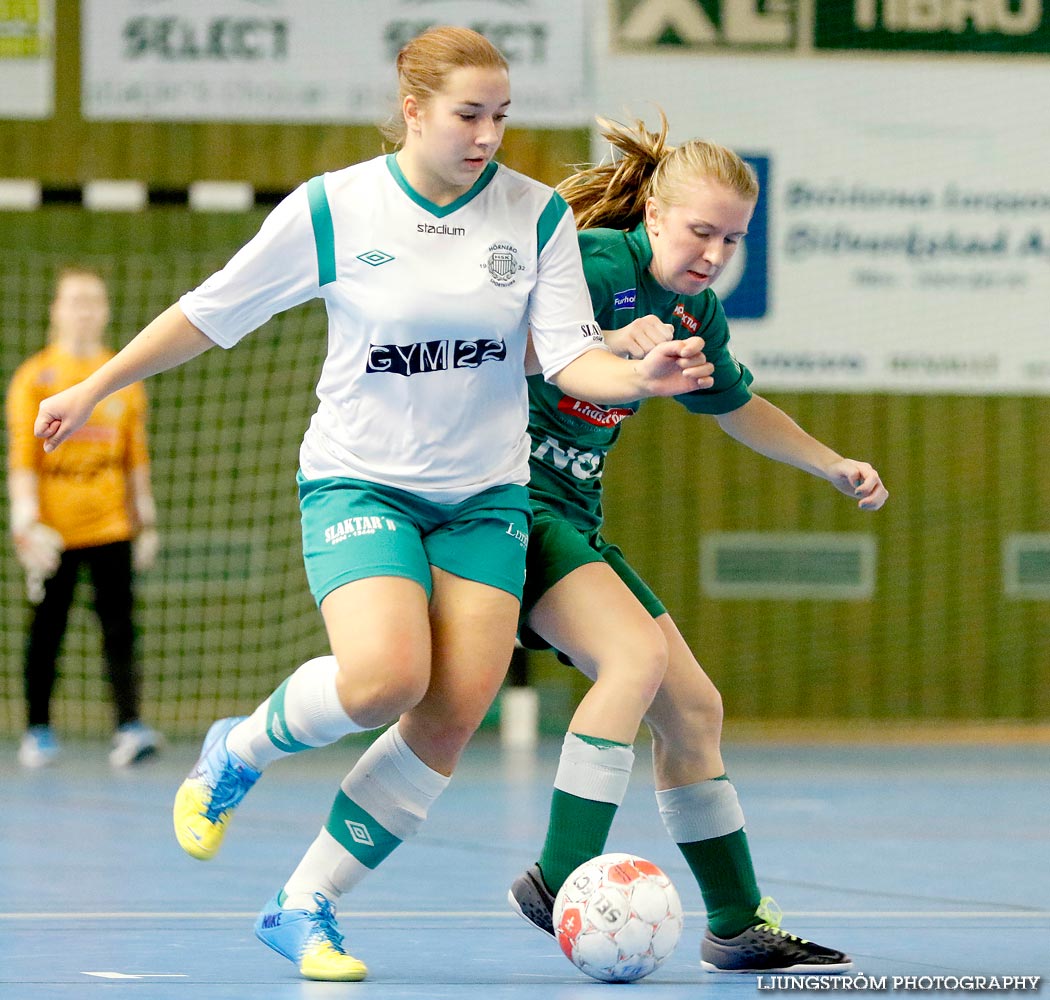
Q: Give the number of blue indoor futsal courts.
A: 1